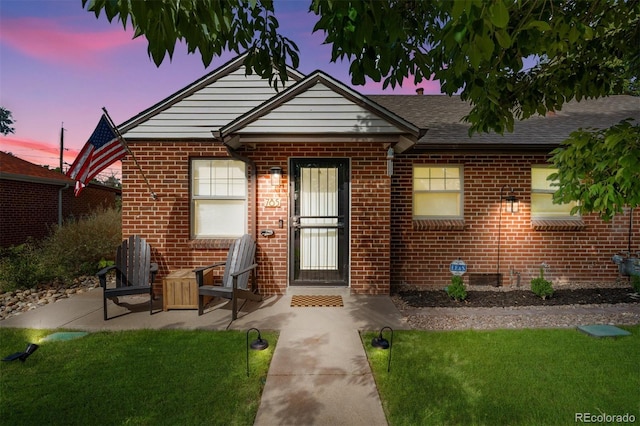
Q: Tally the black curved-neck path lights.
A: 2